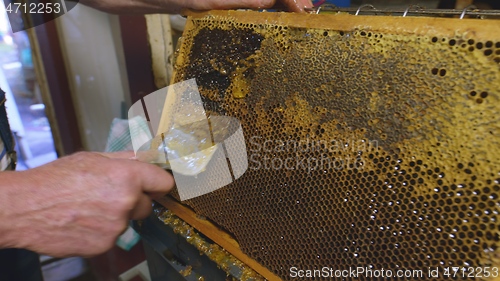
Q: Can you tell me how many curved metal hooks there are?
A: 4